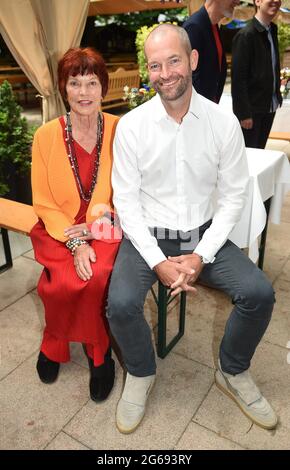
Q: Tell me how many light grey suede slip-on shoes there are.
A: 2